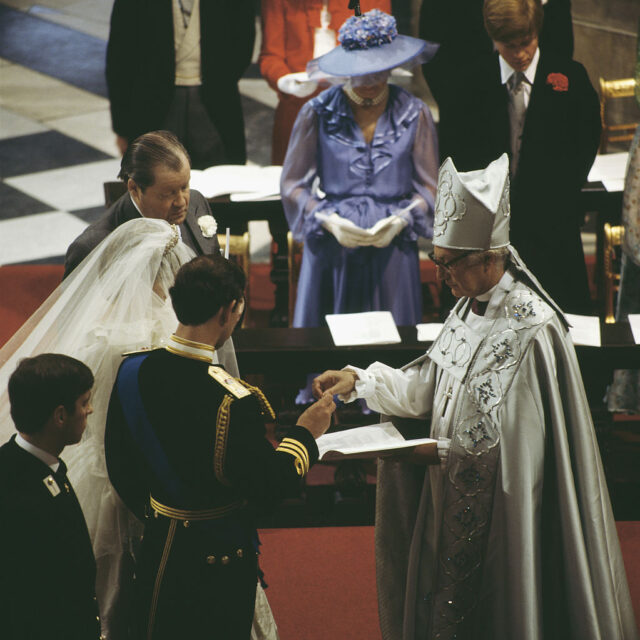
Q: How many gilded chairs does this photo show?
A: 4